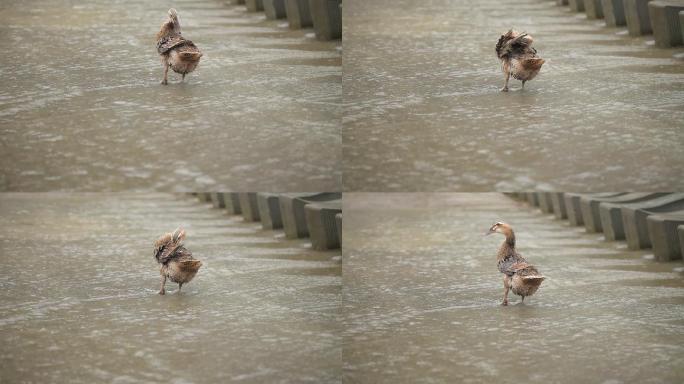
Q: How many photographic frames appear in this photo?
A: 4